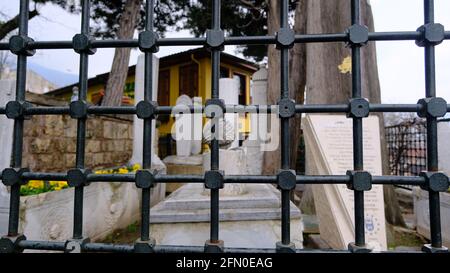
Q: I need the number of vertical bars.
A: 7